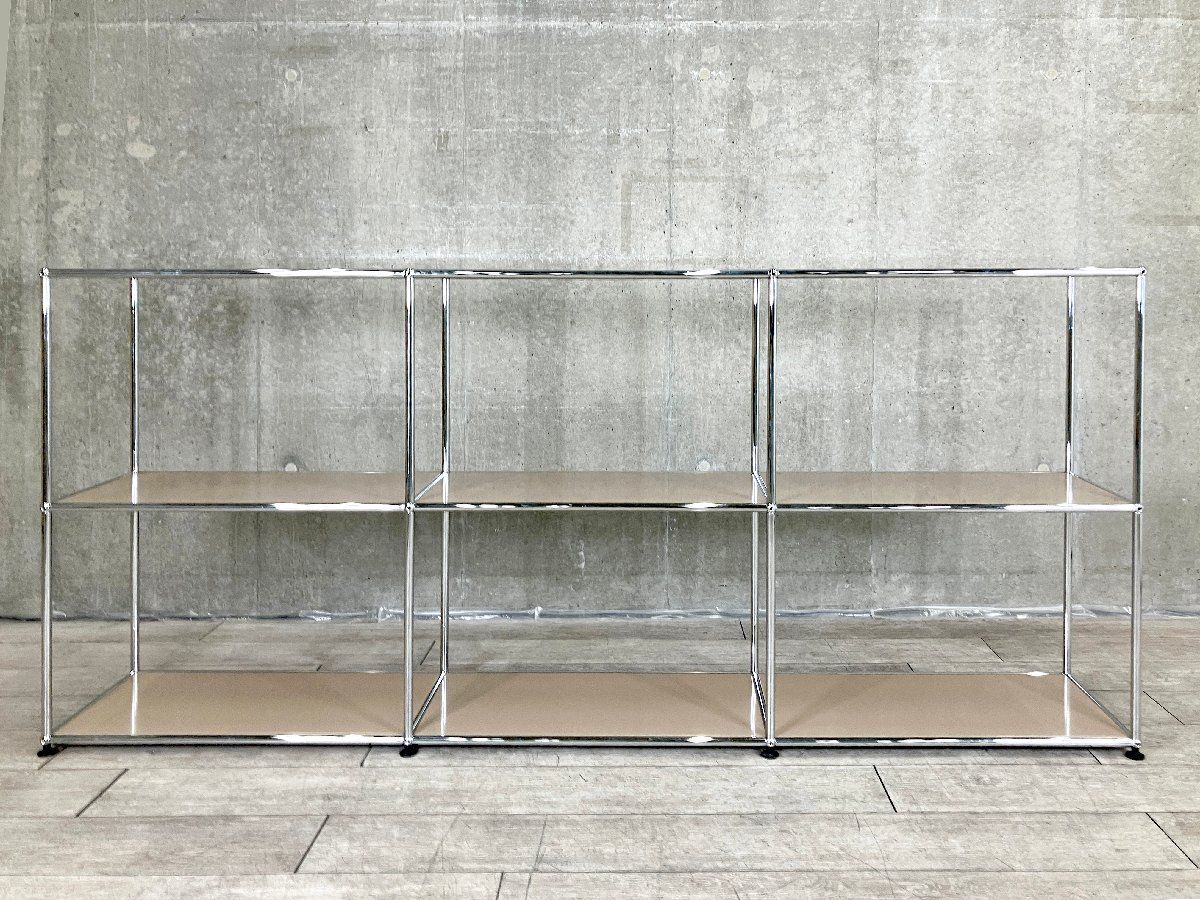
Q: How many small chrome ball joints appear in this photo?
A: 12